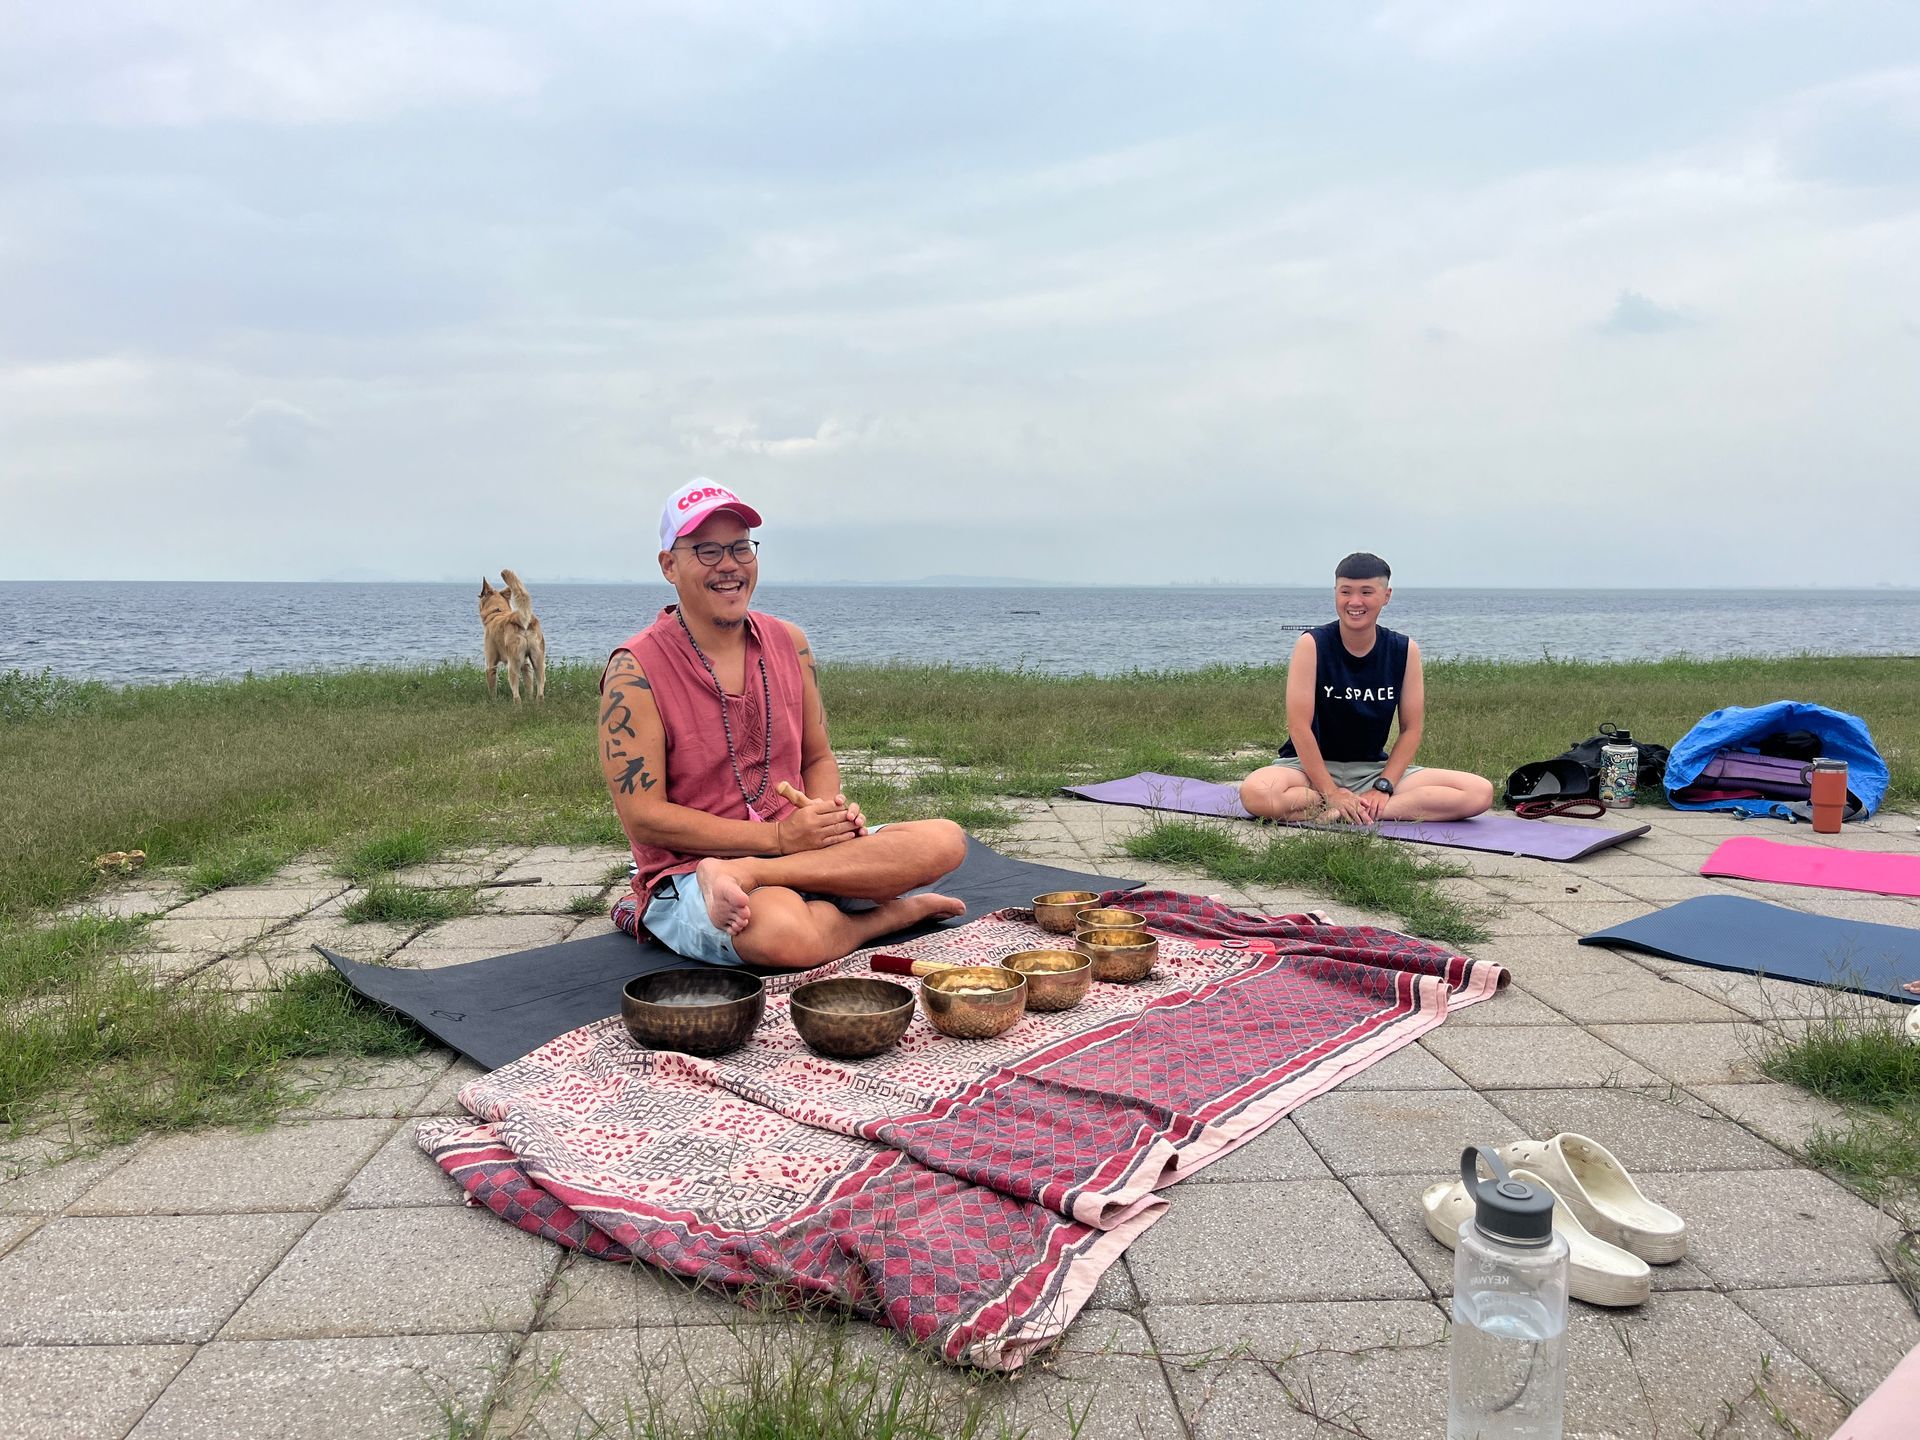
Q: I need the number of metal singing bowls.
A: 7